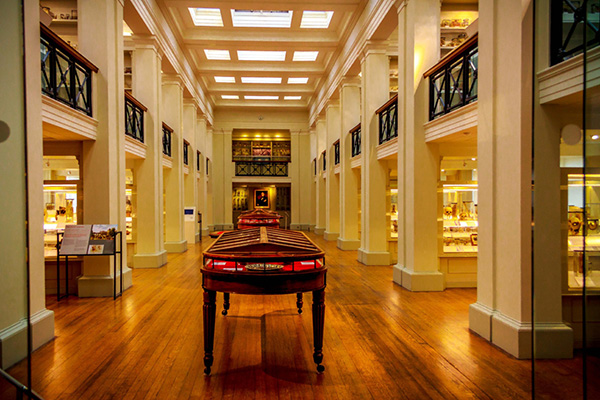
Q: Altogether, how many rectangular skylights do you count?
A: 12